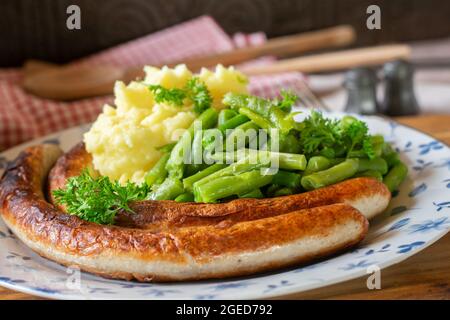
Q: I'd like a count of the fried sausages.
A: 2